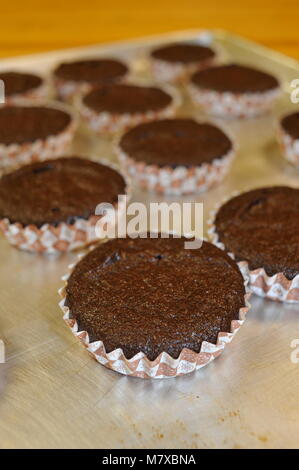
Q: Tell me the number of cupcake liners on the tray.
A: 11